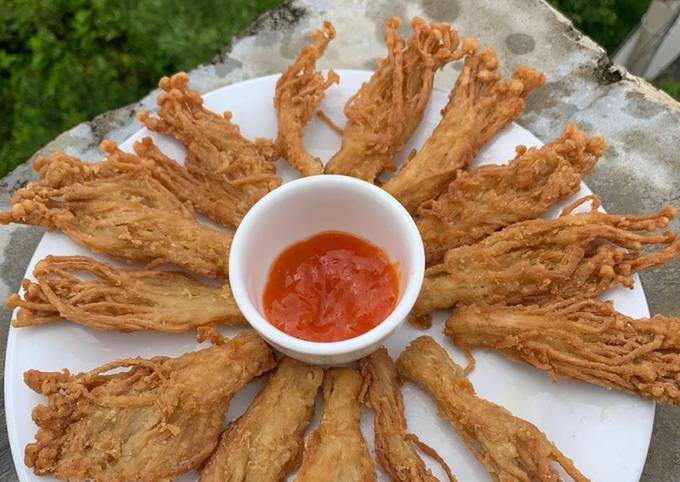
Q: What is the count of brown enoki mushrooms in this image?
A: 15